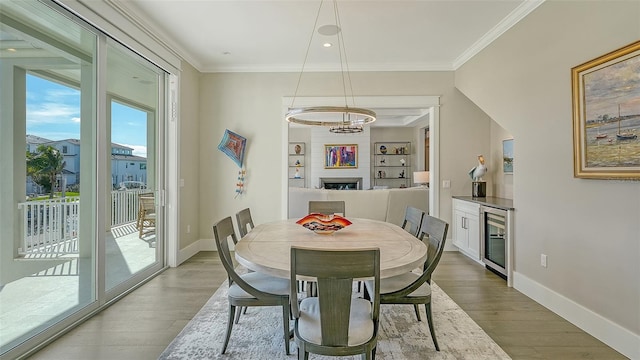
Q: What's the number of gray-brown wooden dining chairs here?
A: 6